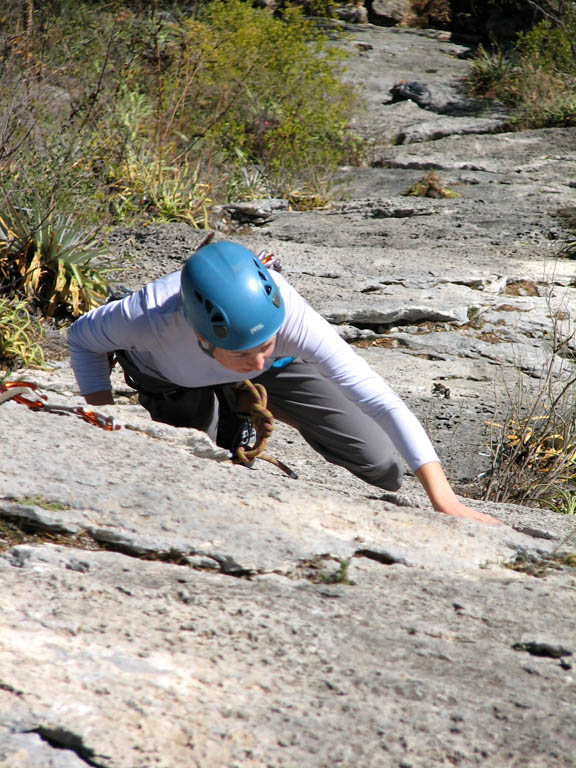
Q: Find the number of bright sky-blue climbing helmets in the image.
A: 1